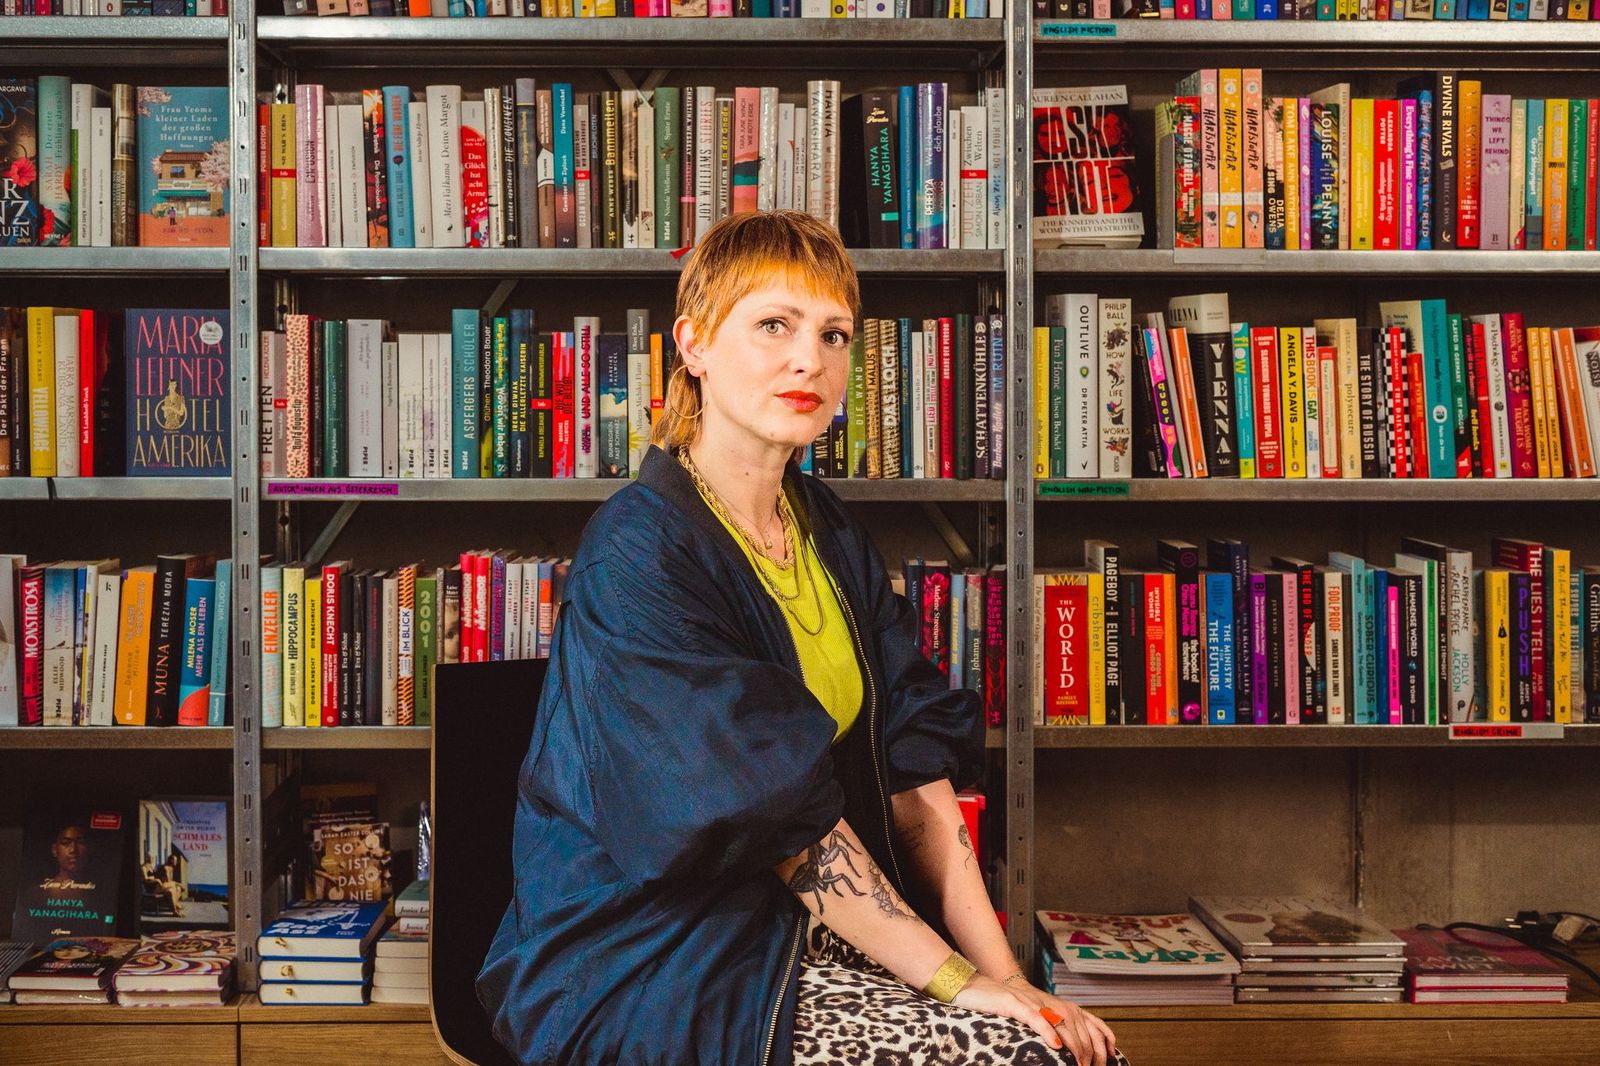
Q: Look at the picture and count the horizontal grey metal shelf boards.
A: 12